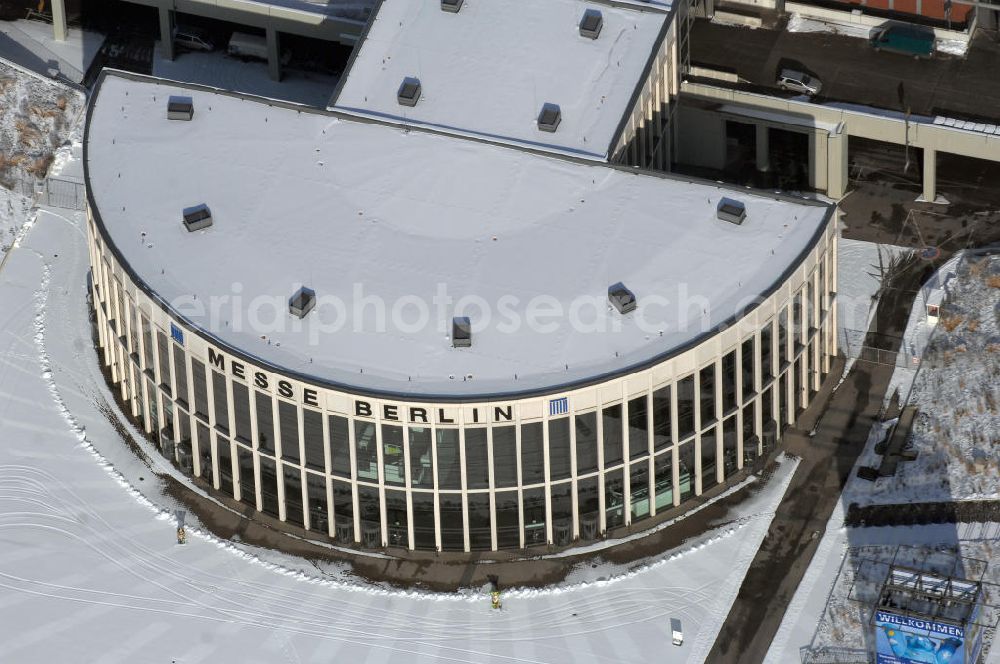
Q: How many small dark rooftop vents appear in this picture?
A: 10